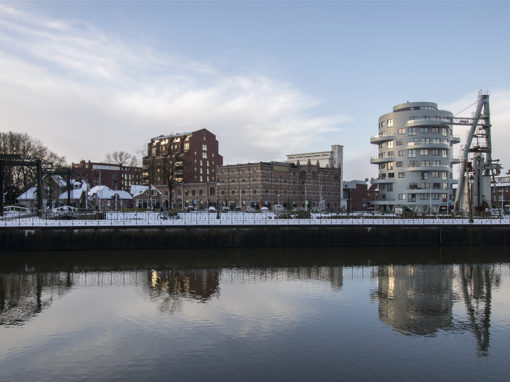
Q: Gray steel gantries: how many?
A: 1